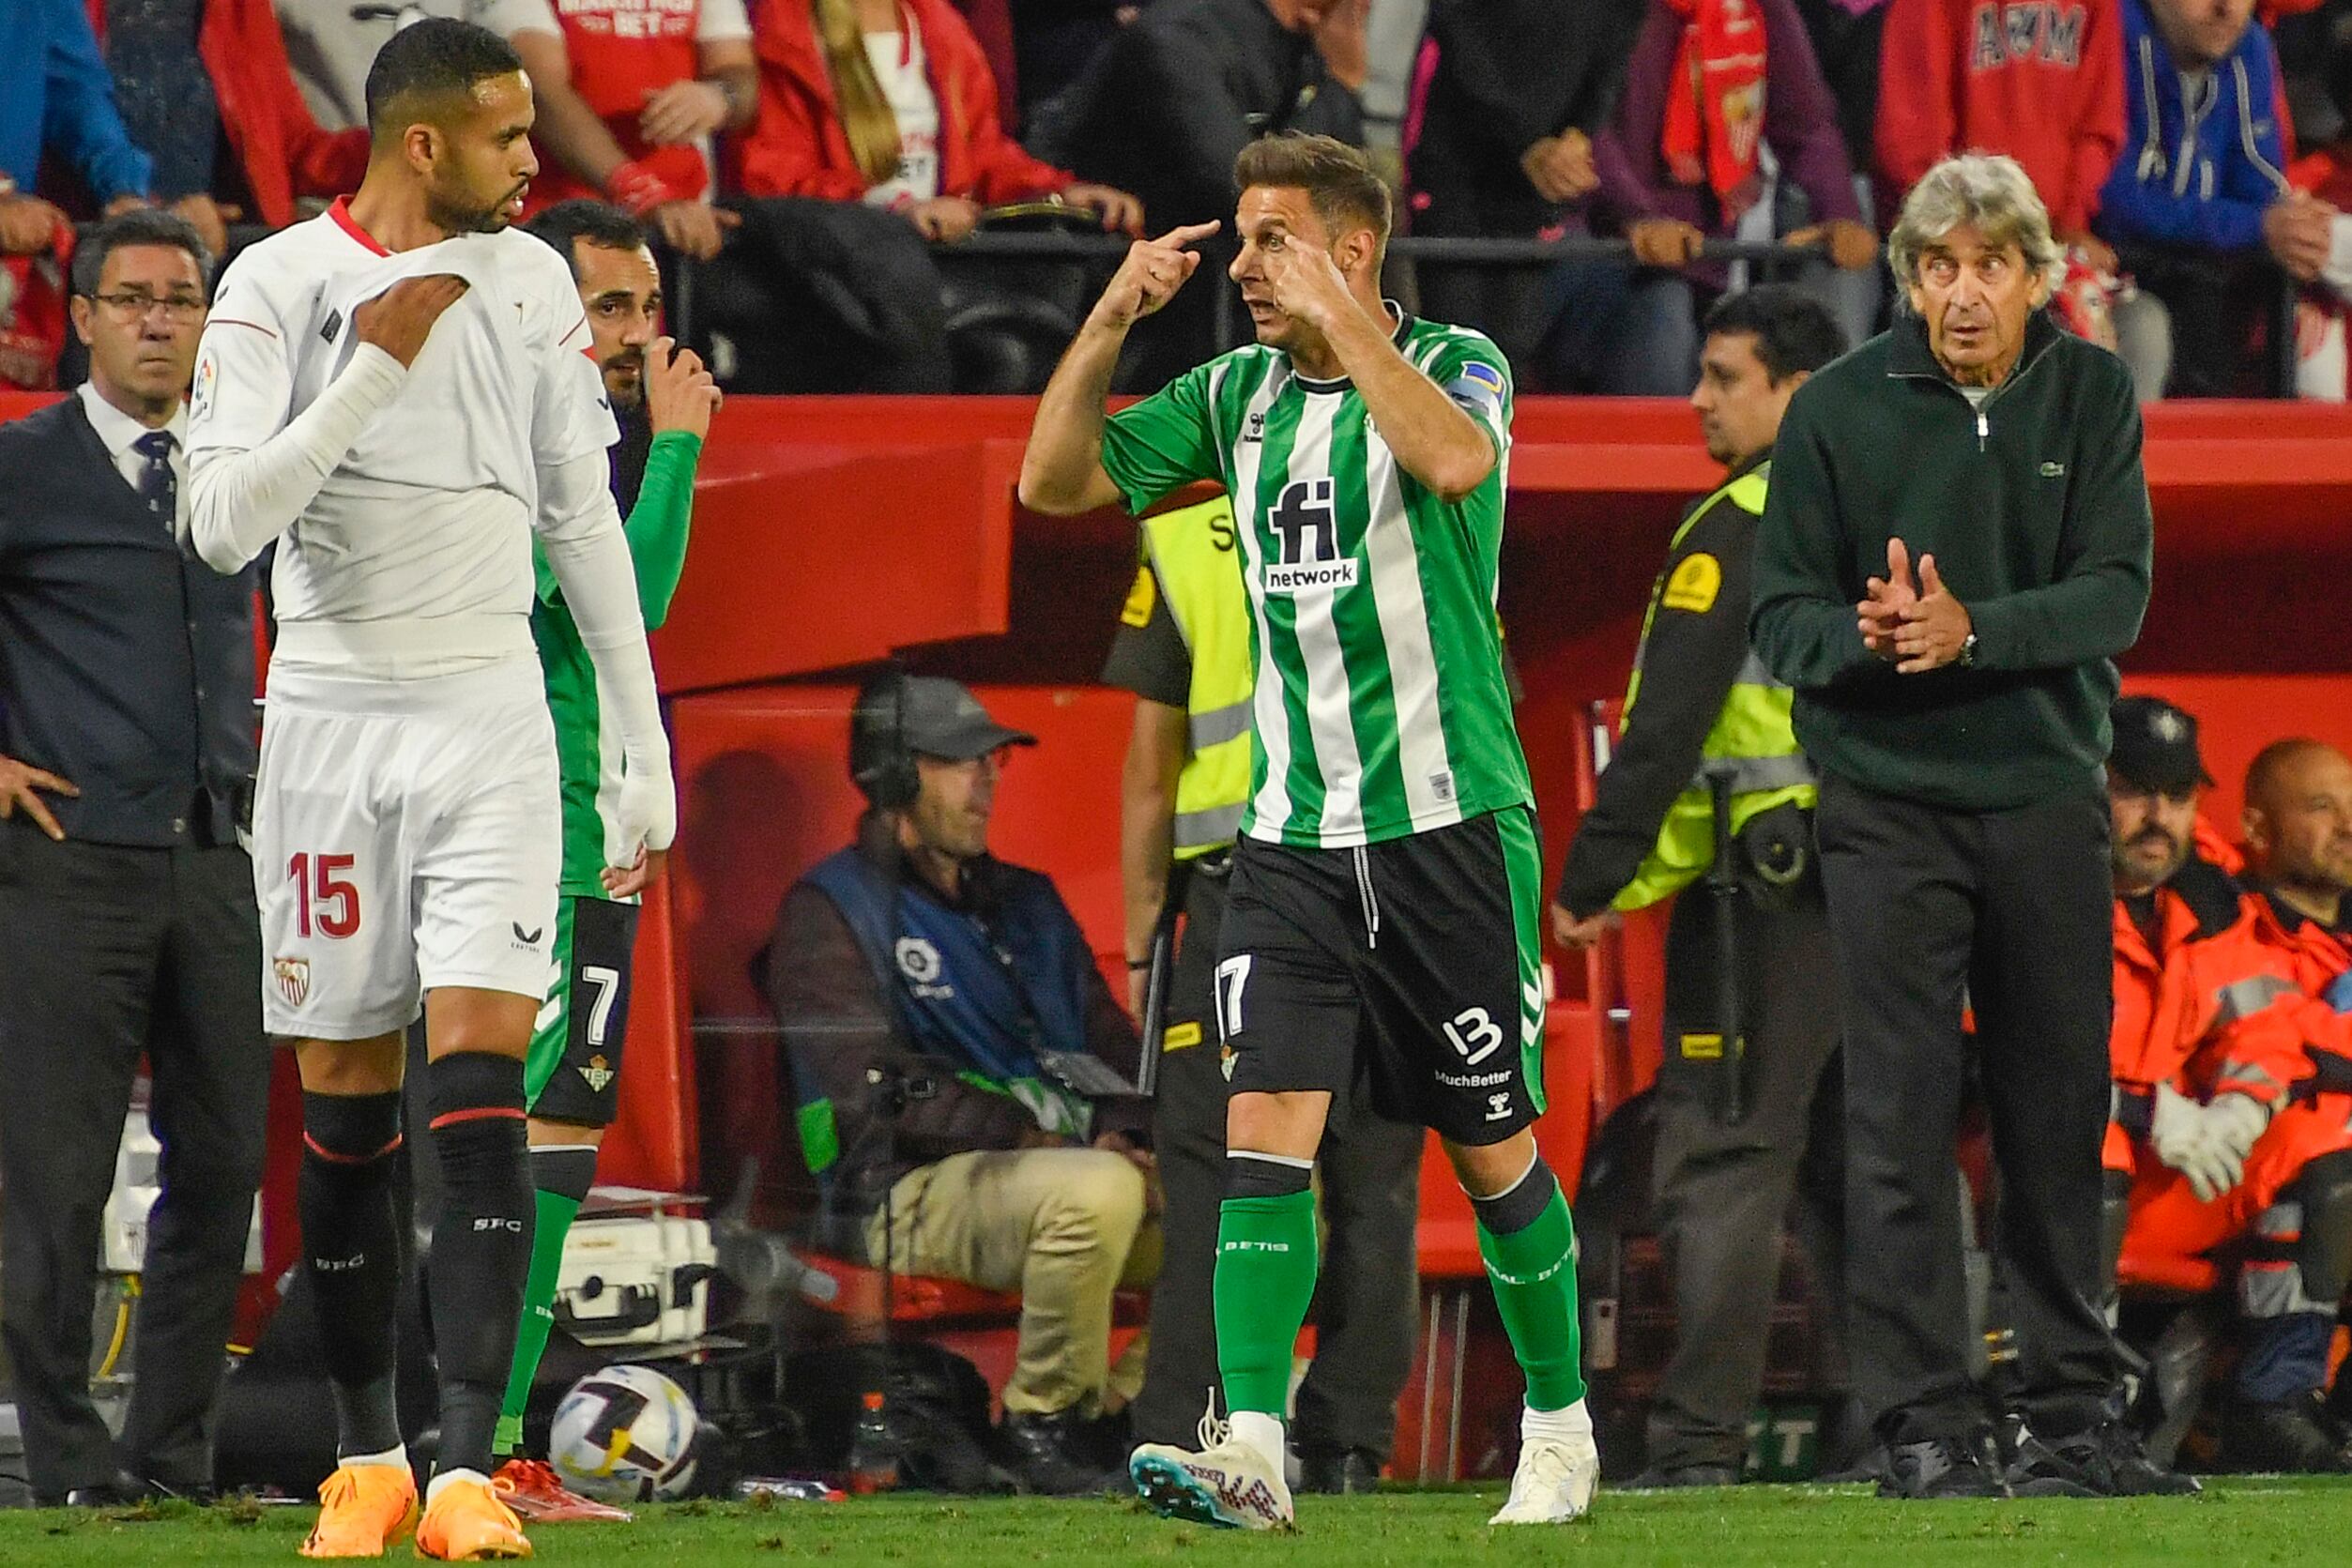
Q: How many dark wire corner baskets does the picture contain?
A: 0